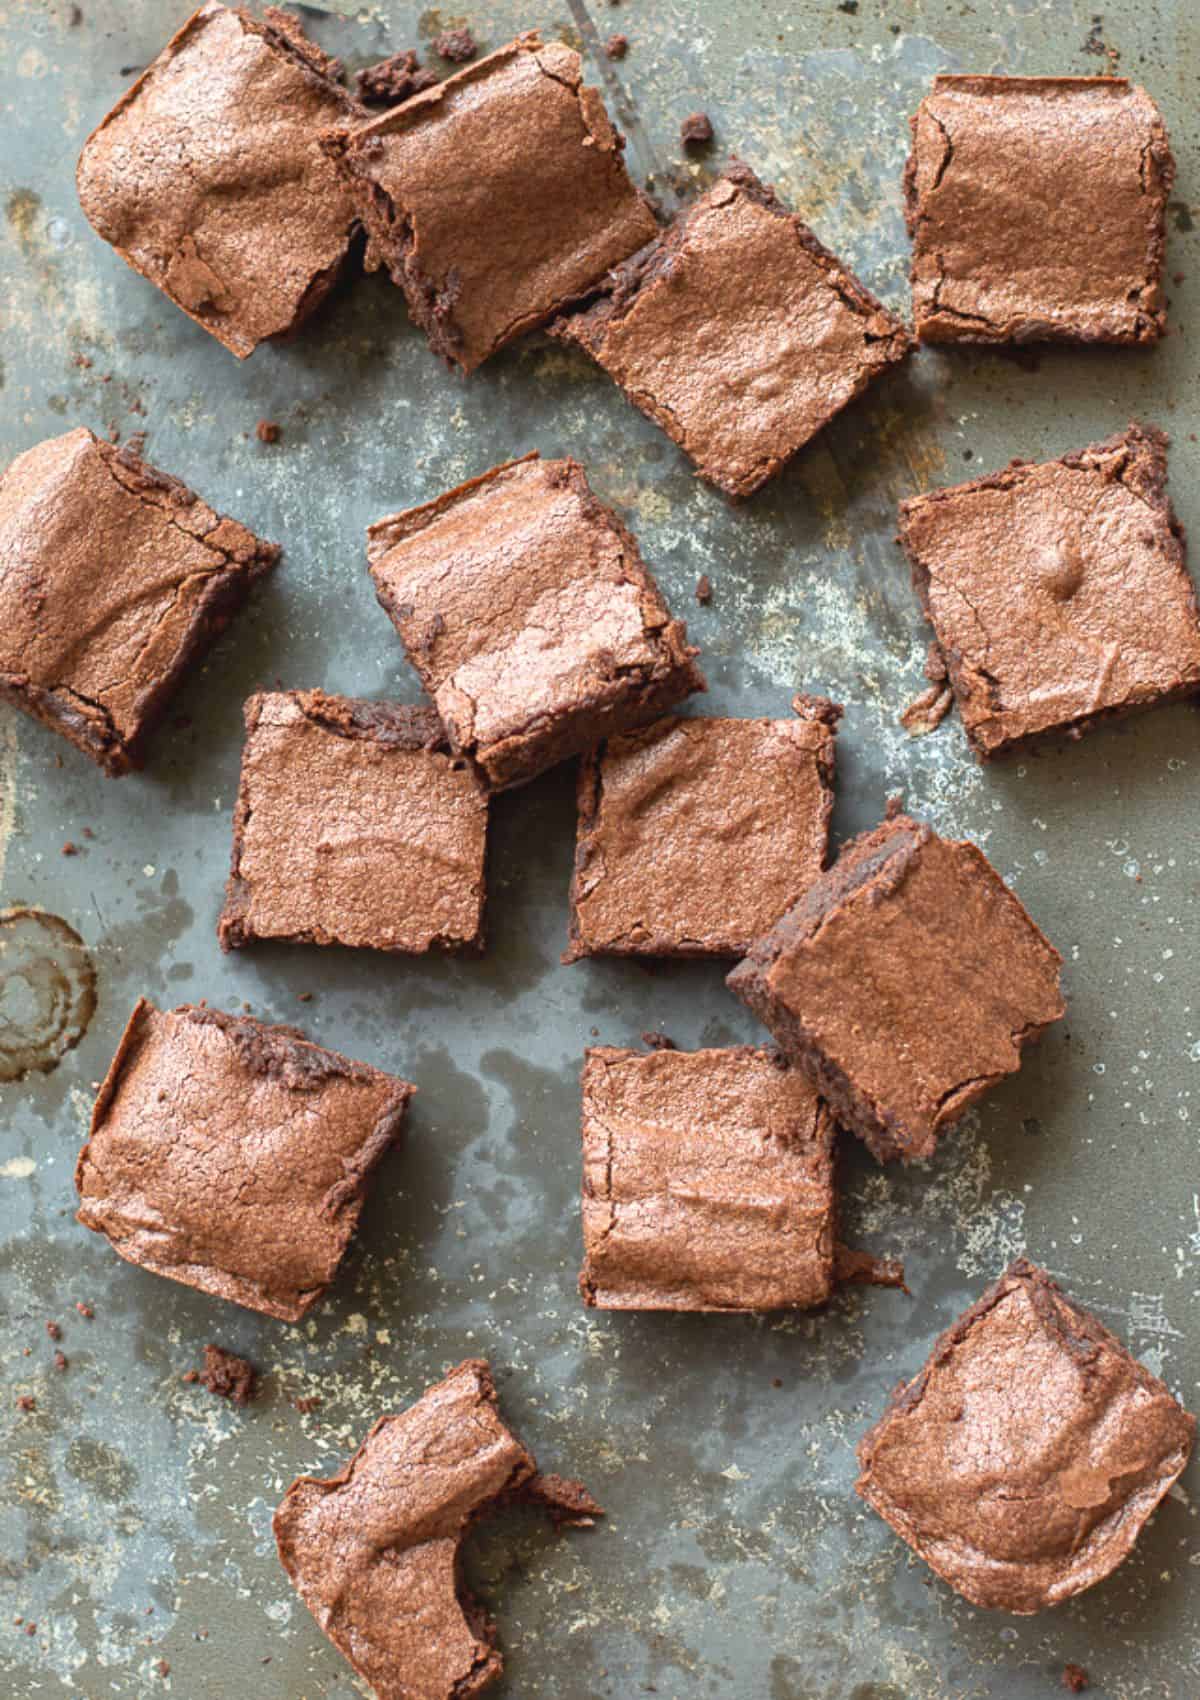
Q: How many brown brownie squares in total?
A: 14